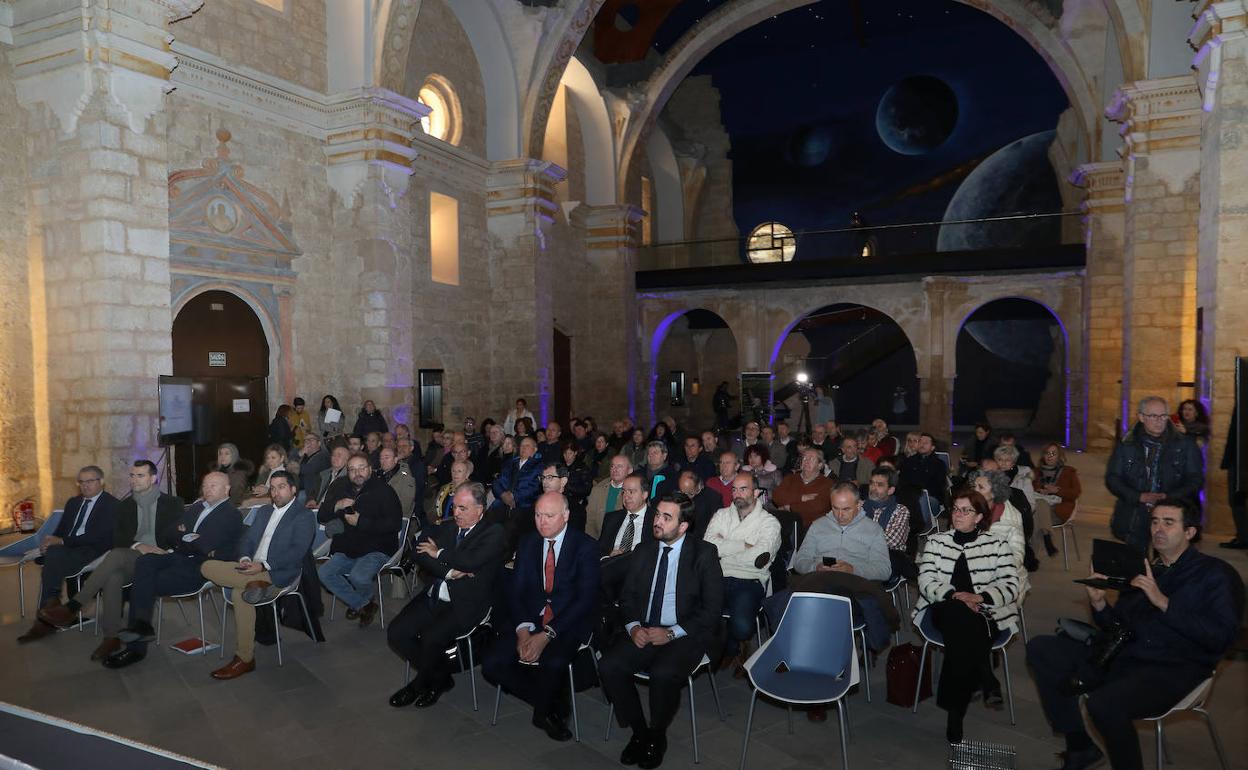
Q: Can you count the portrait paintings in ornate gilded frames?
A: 0